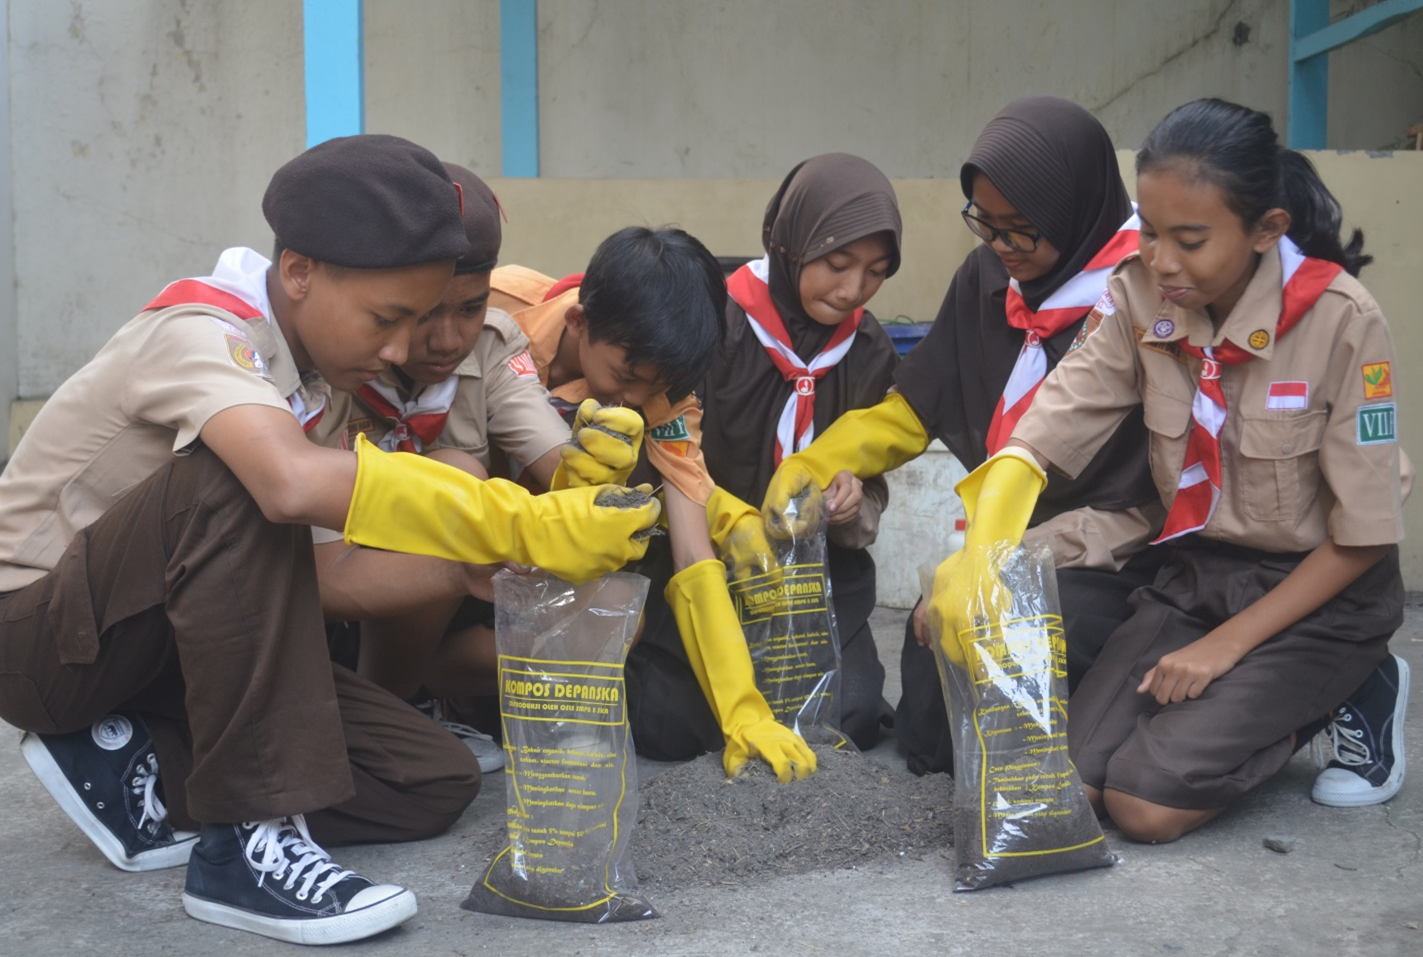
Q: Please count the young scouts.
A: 6